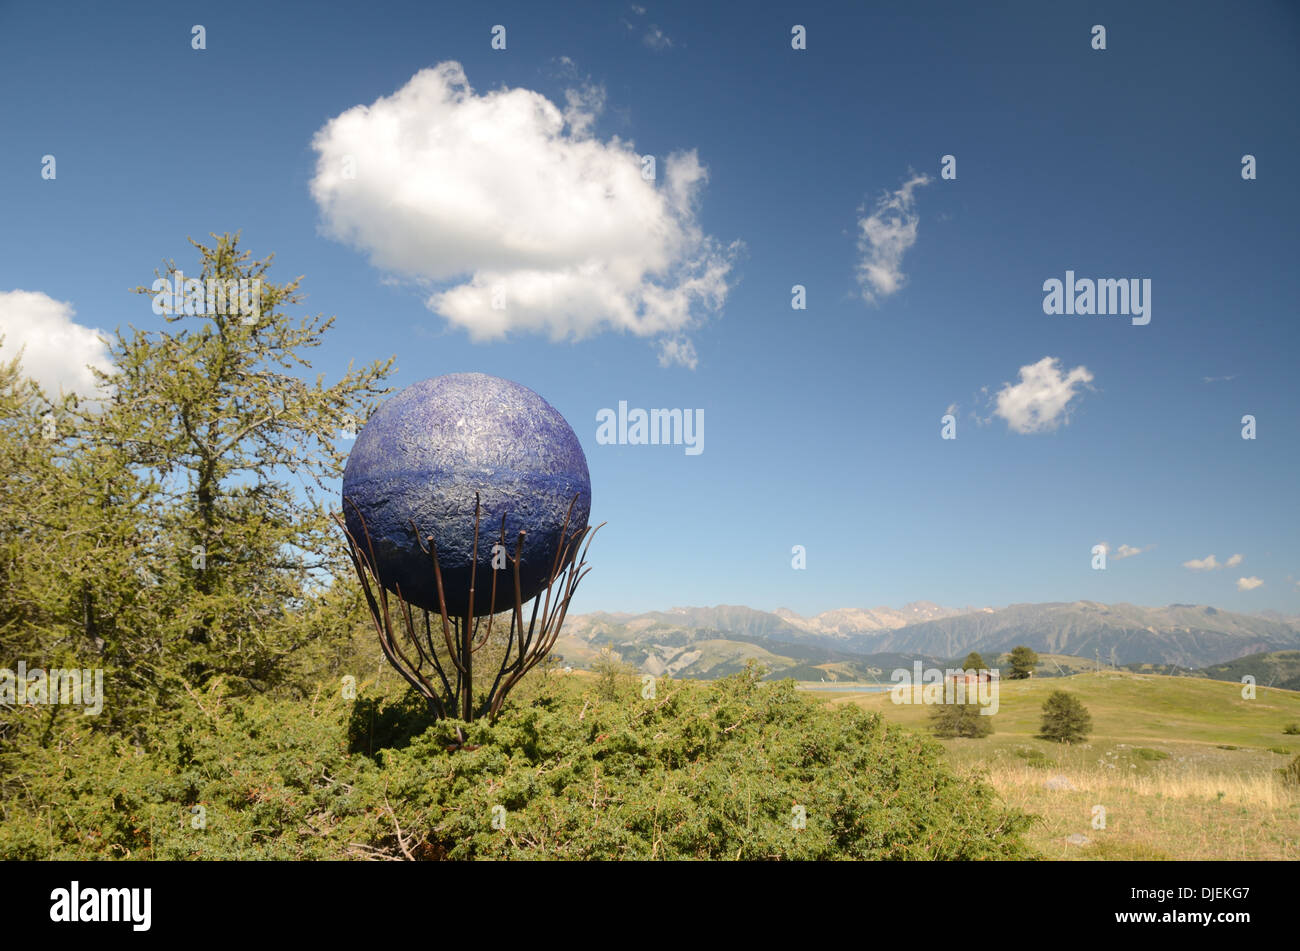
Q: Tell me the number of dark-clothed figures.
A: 0